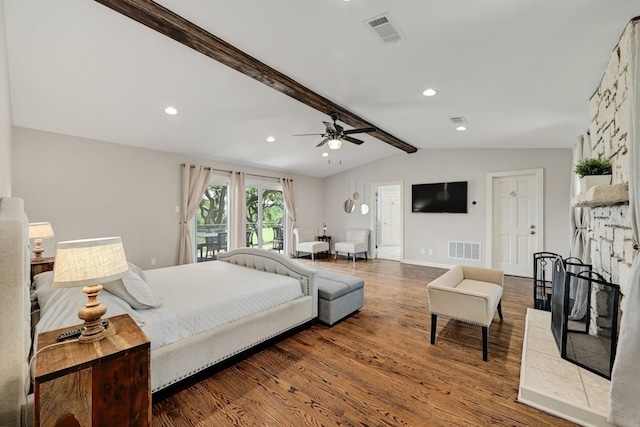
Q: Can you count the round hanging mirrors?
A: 3